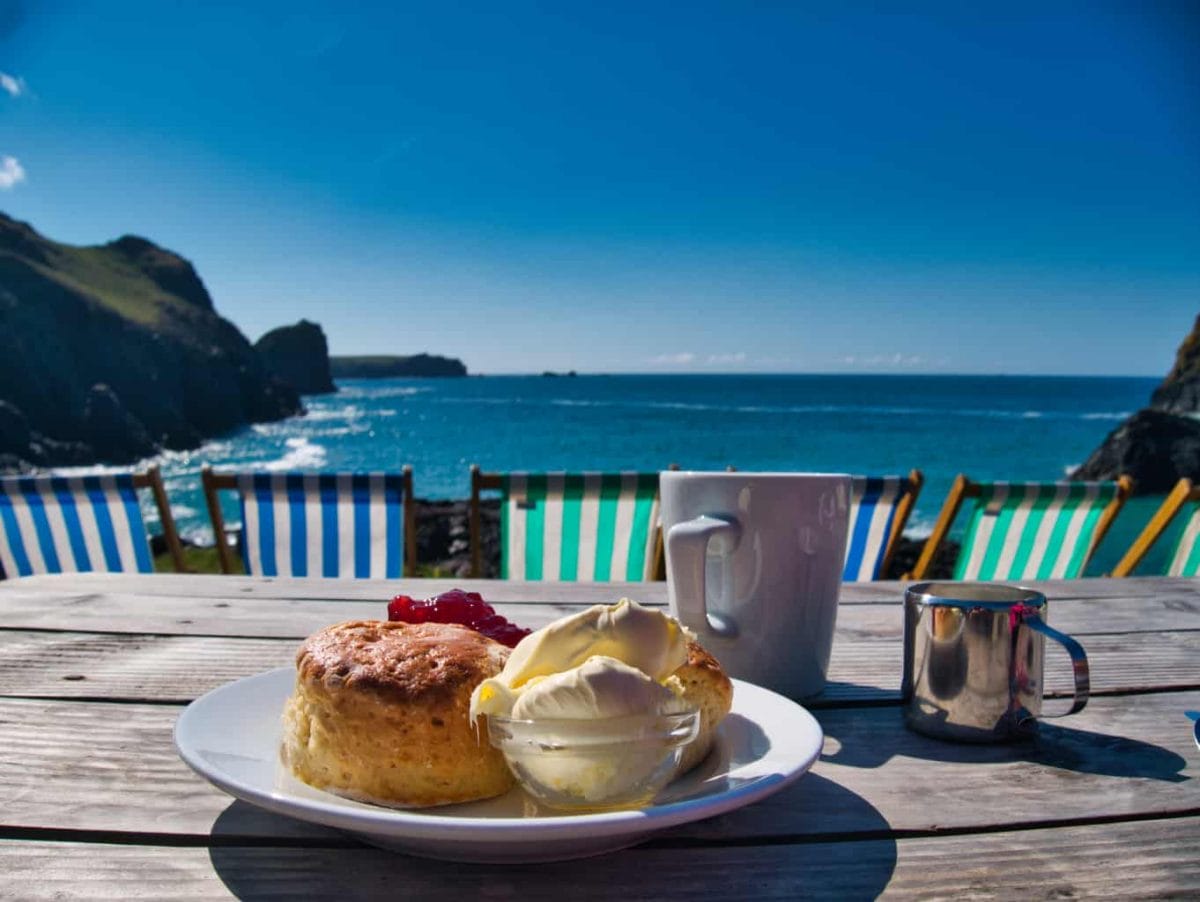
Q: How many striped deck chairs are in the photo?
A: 6